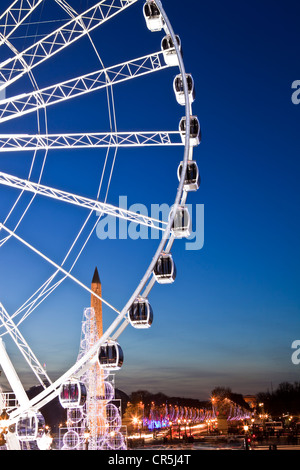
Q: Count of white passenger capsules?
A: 11